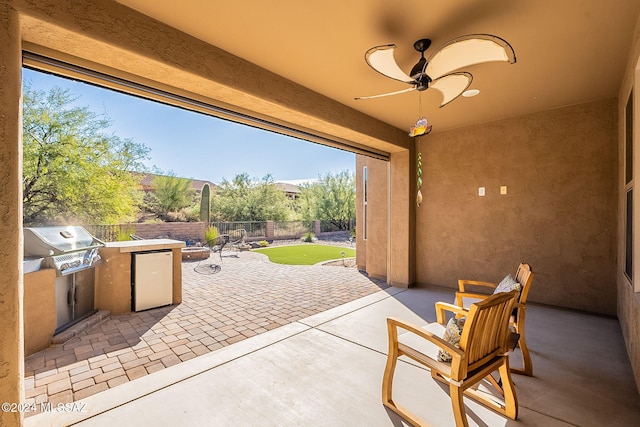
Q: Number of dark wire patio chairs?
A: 2